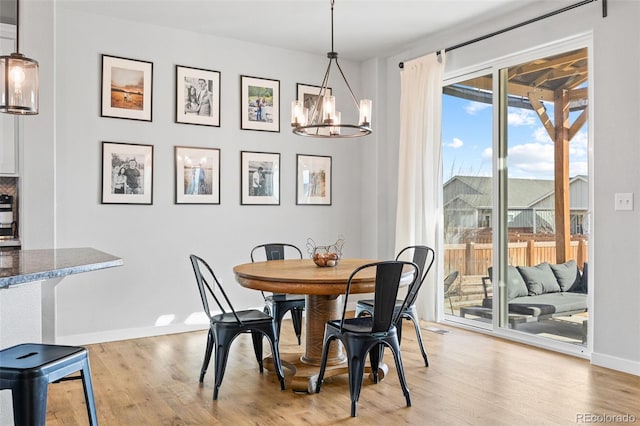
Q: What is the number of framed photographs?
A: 8